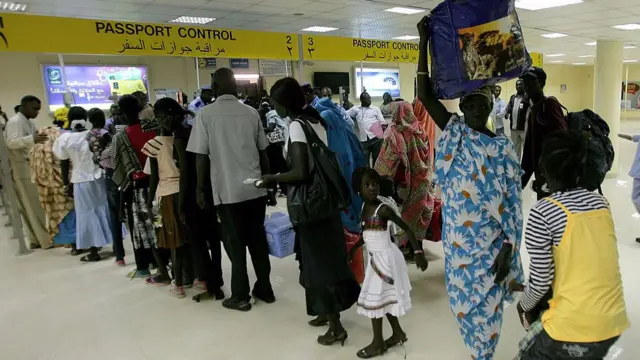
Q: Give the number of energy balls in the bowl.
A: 0